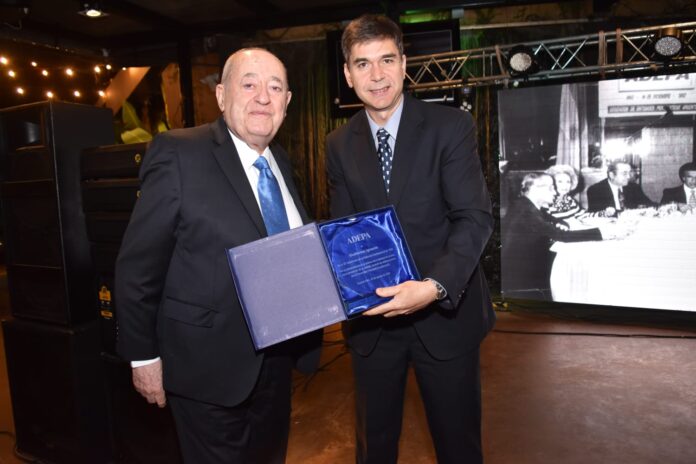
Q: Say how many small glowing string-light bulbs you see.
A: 12